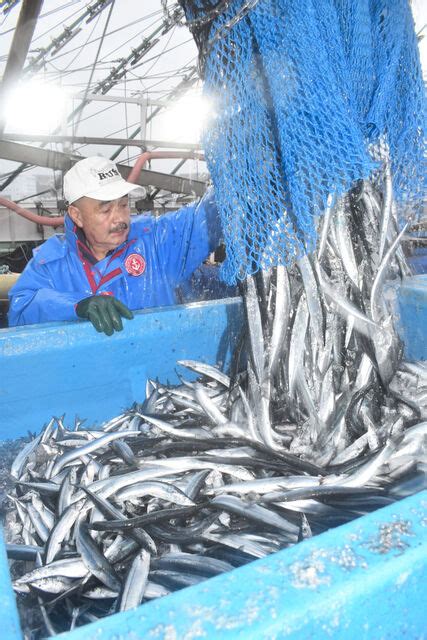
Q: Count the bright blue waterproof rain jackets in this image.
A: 1